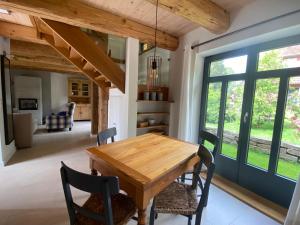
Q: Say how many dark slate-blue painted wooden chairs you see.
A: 4